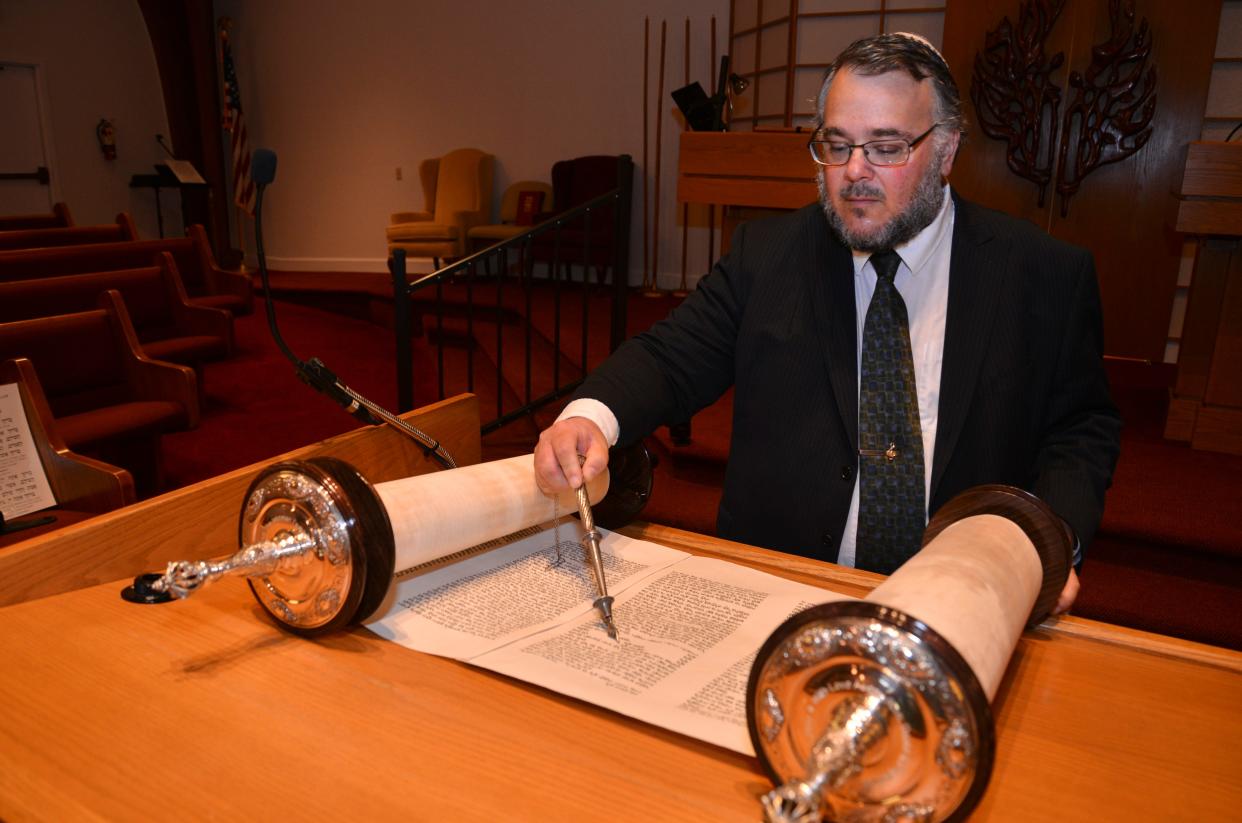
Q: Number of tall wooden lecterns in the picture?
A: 2